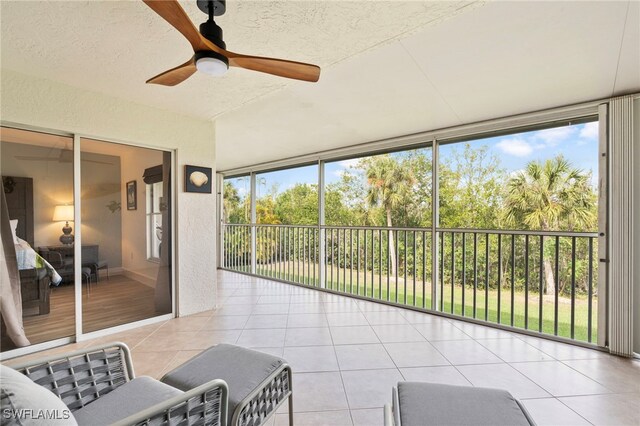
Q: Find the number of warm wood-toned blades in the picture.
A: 3